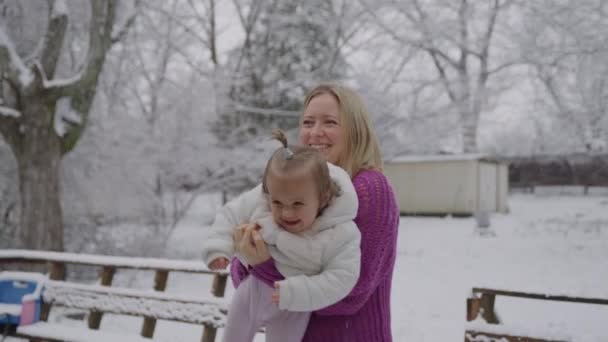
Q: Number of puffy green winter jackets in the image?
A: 0